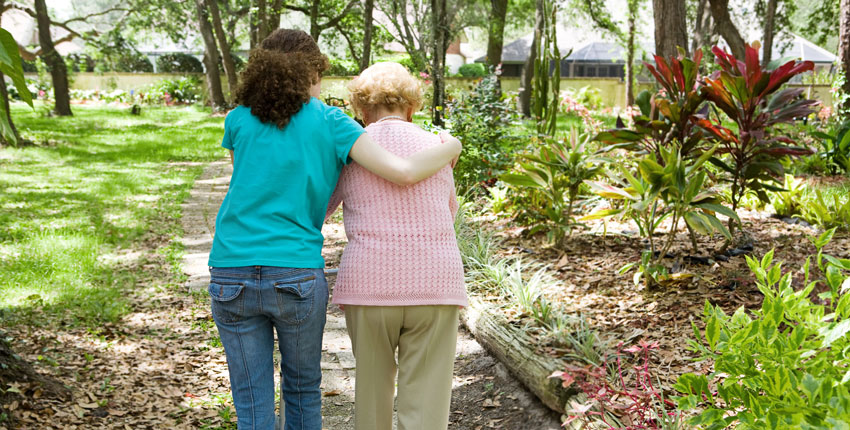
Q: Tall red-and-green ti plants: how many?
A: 2